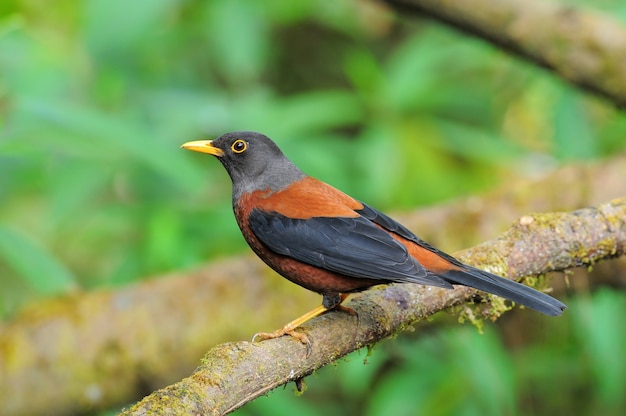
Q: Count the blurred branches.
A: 2